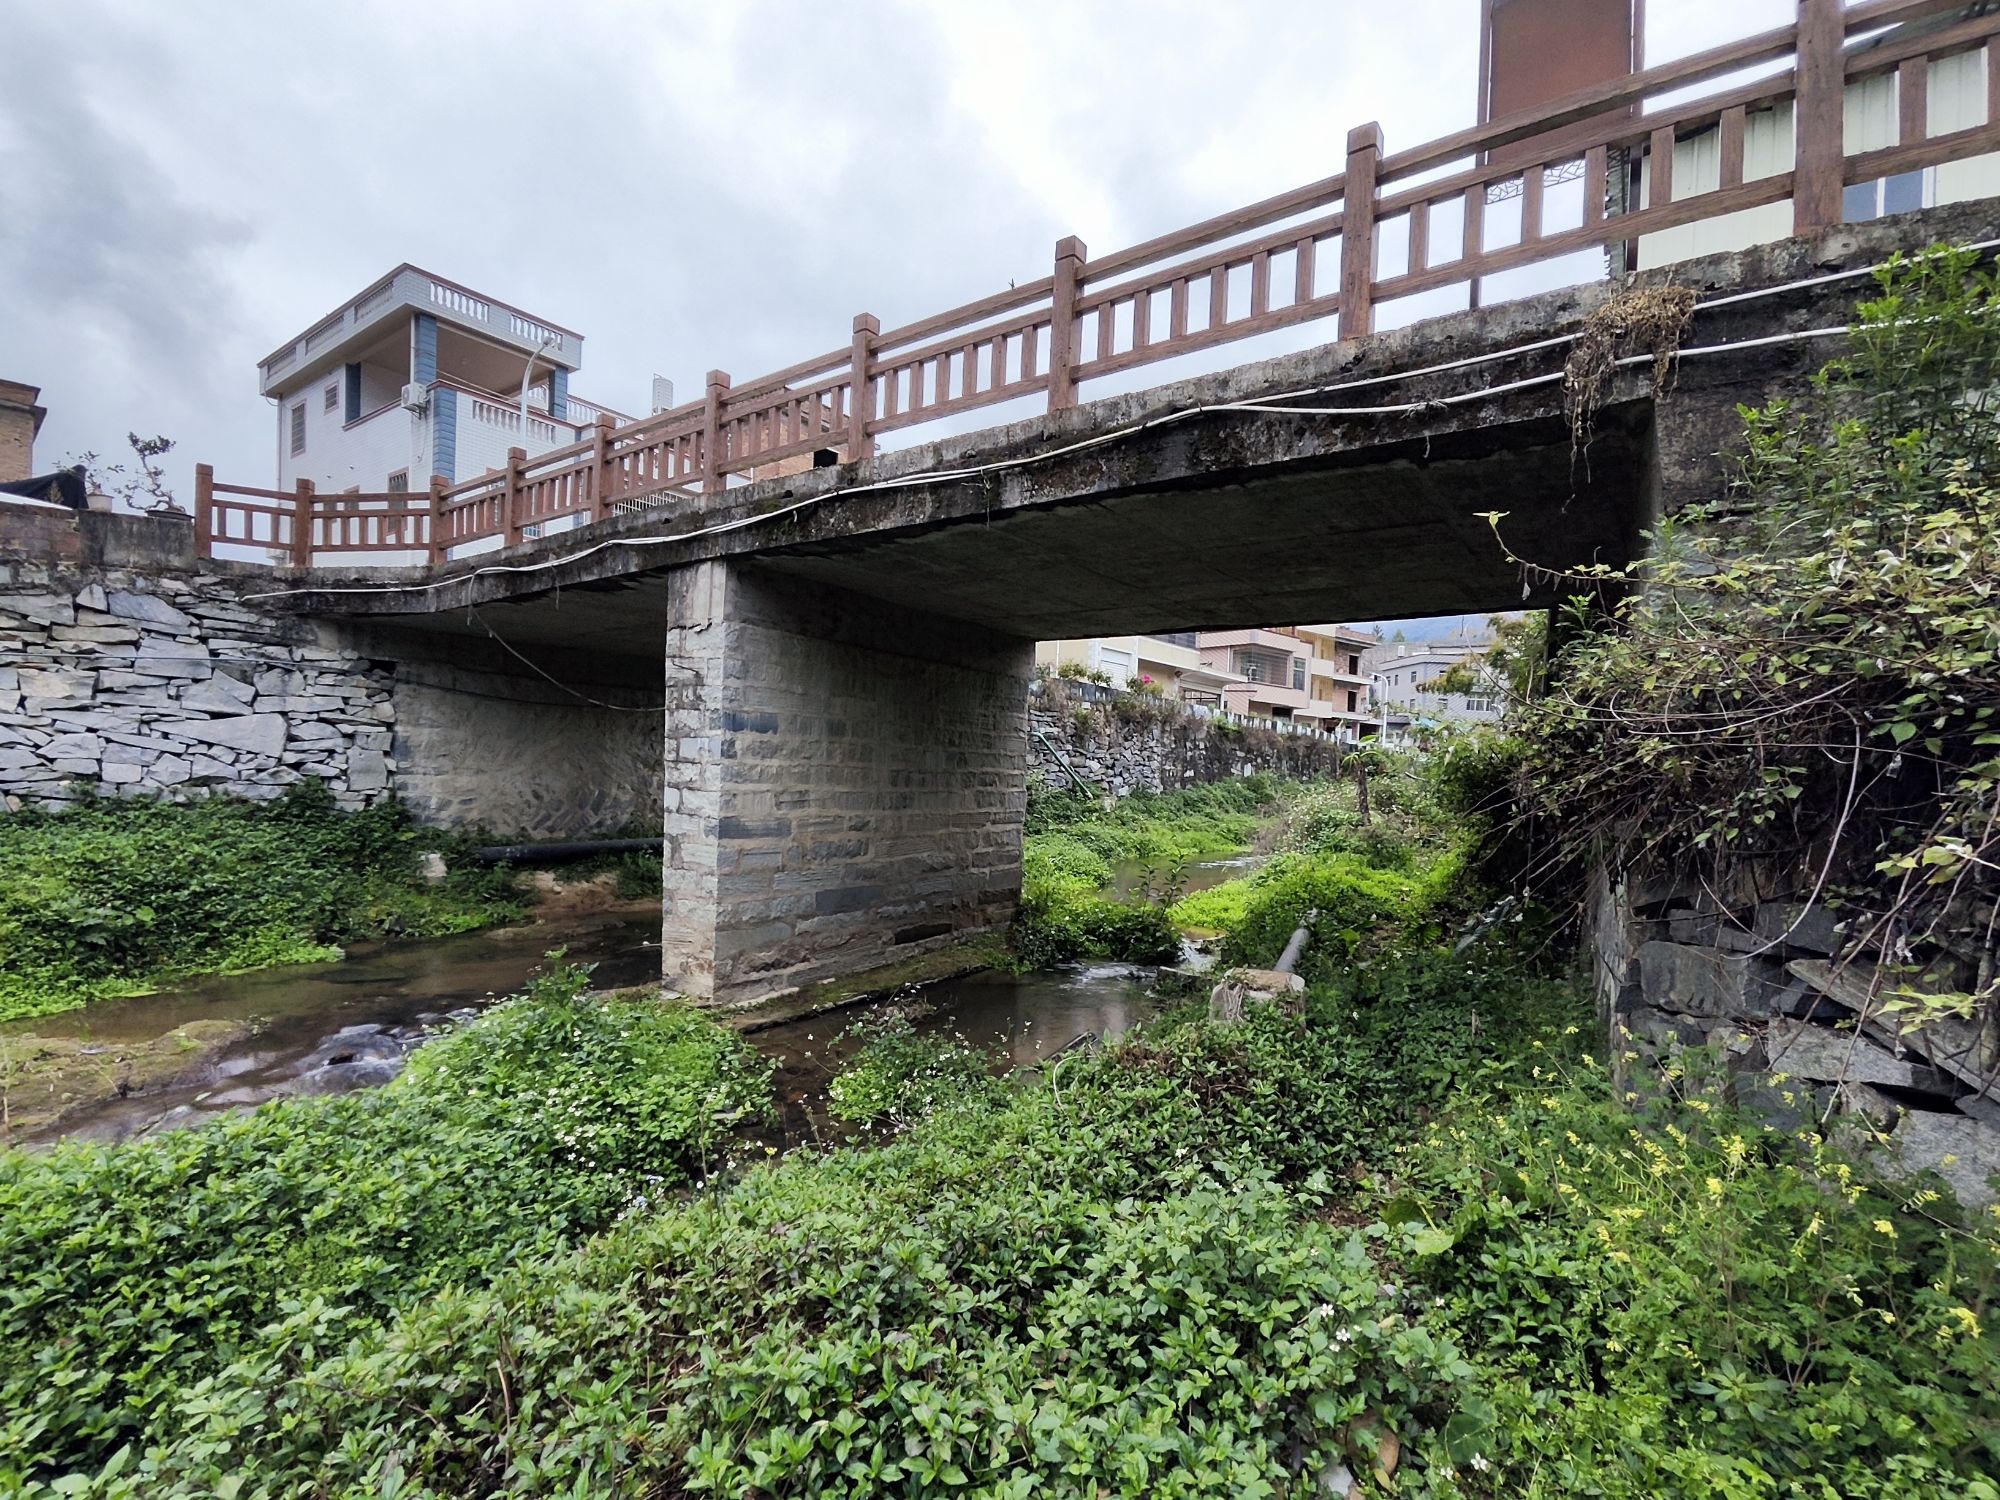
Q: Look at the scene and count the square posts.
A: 10